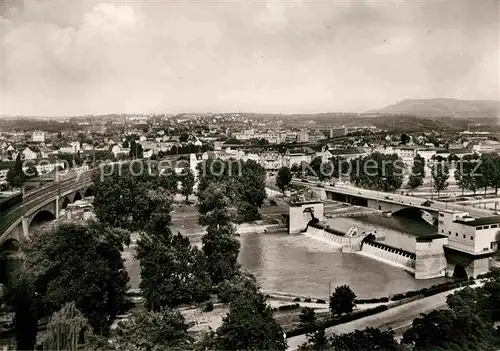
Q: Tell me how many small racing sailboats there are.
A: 0